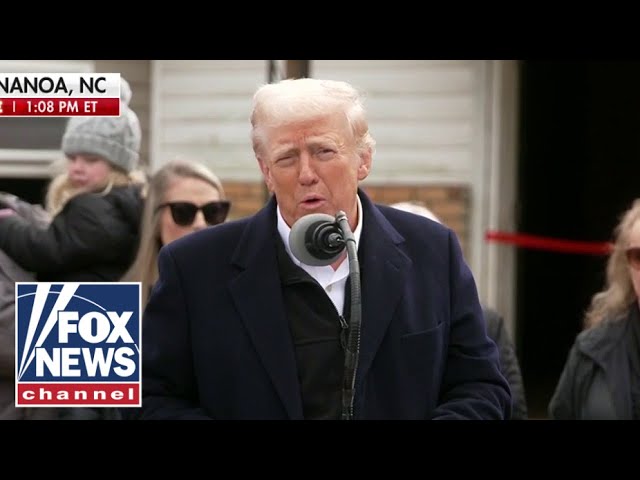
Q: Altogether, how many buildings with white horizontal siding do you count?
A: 1